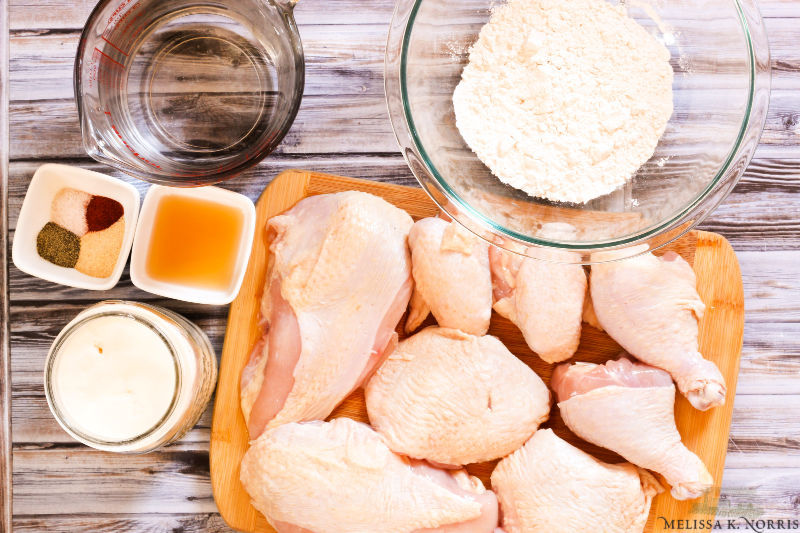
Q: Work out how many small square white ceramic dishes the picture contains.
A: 2